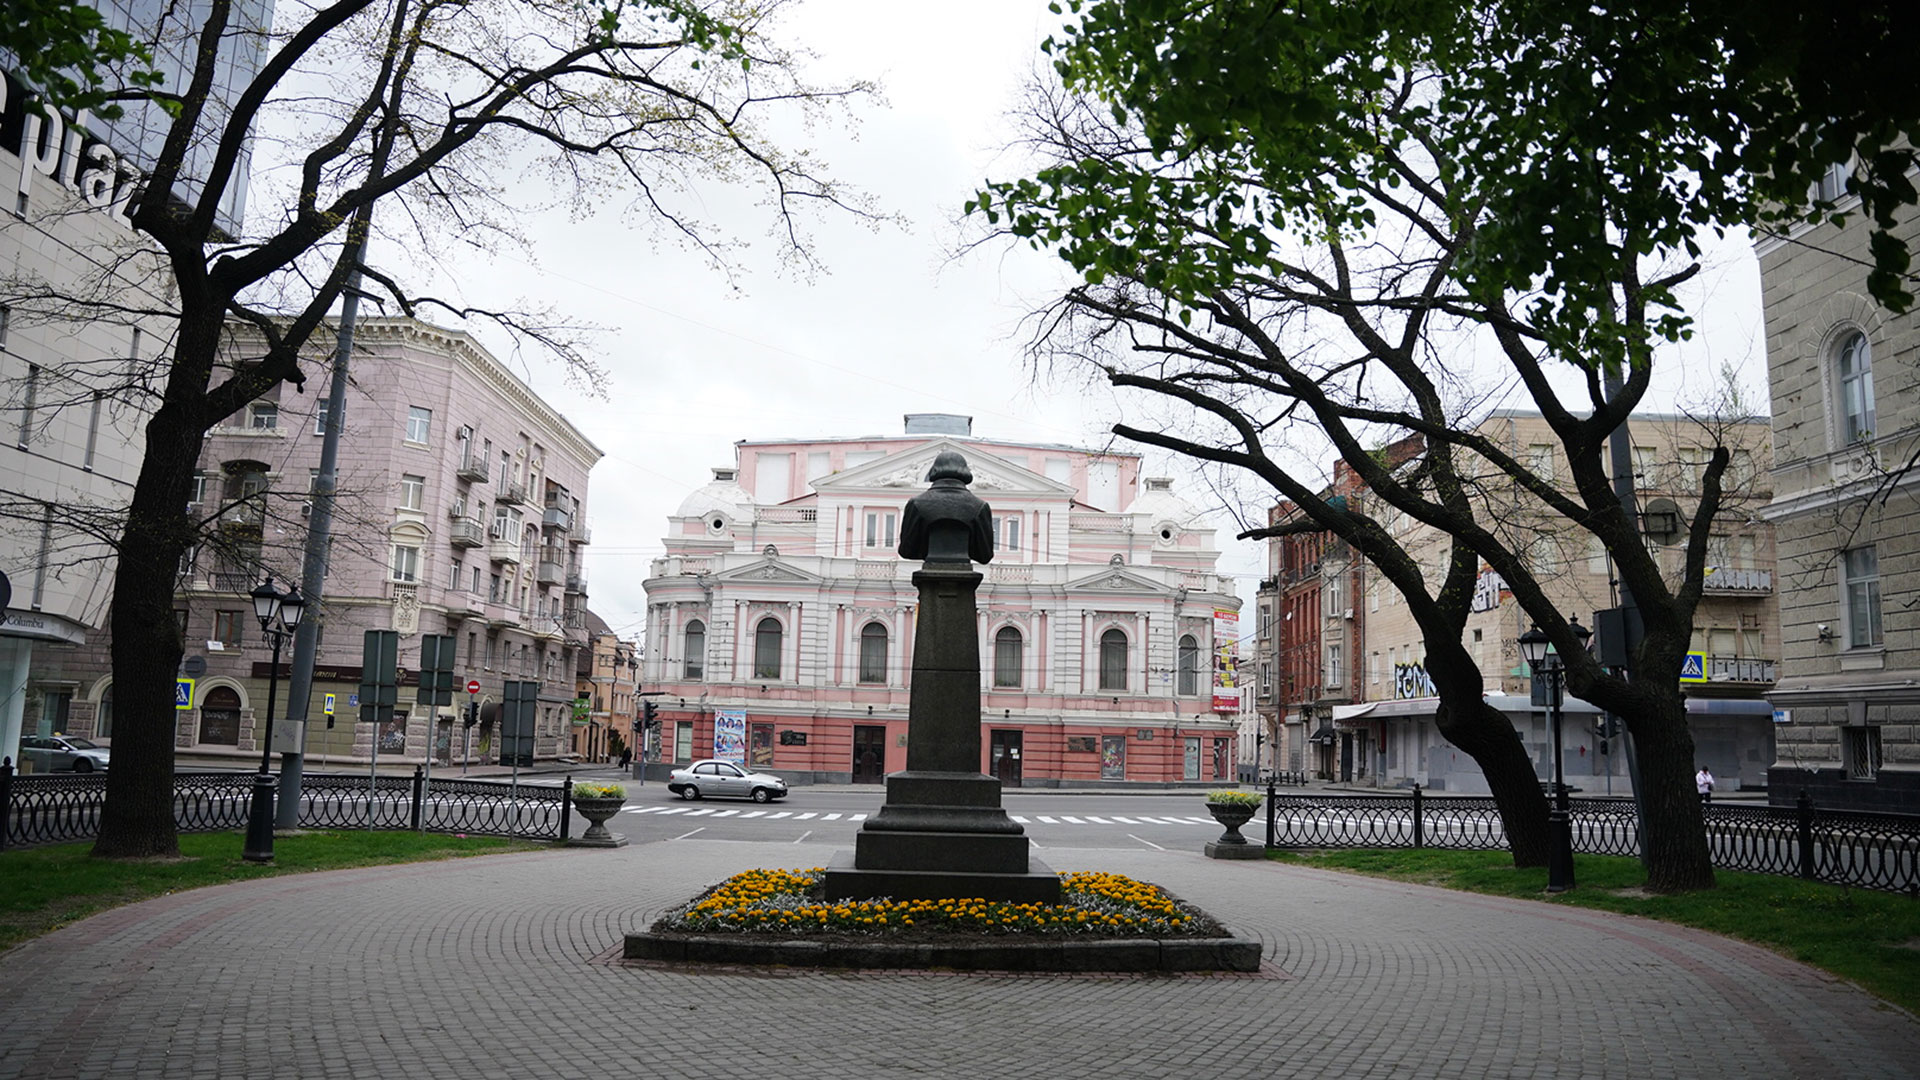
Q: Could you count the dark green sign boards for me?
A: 3